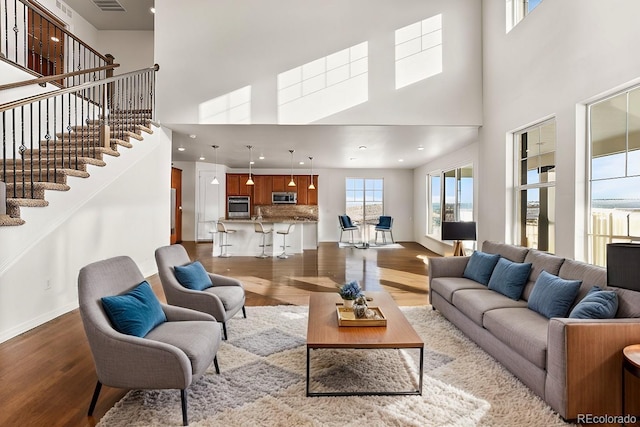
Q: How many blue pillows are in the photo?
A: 6